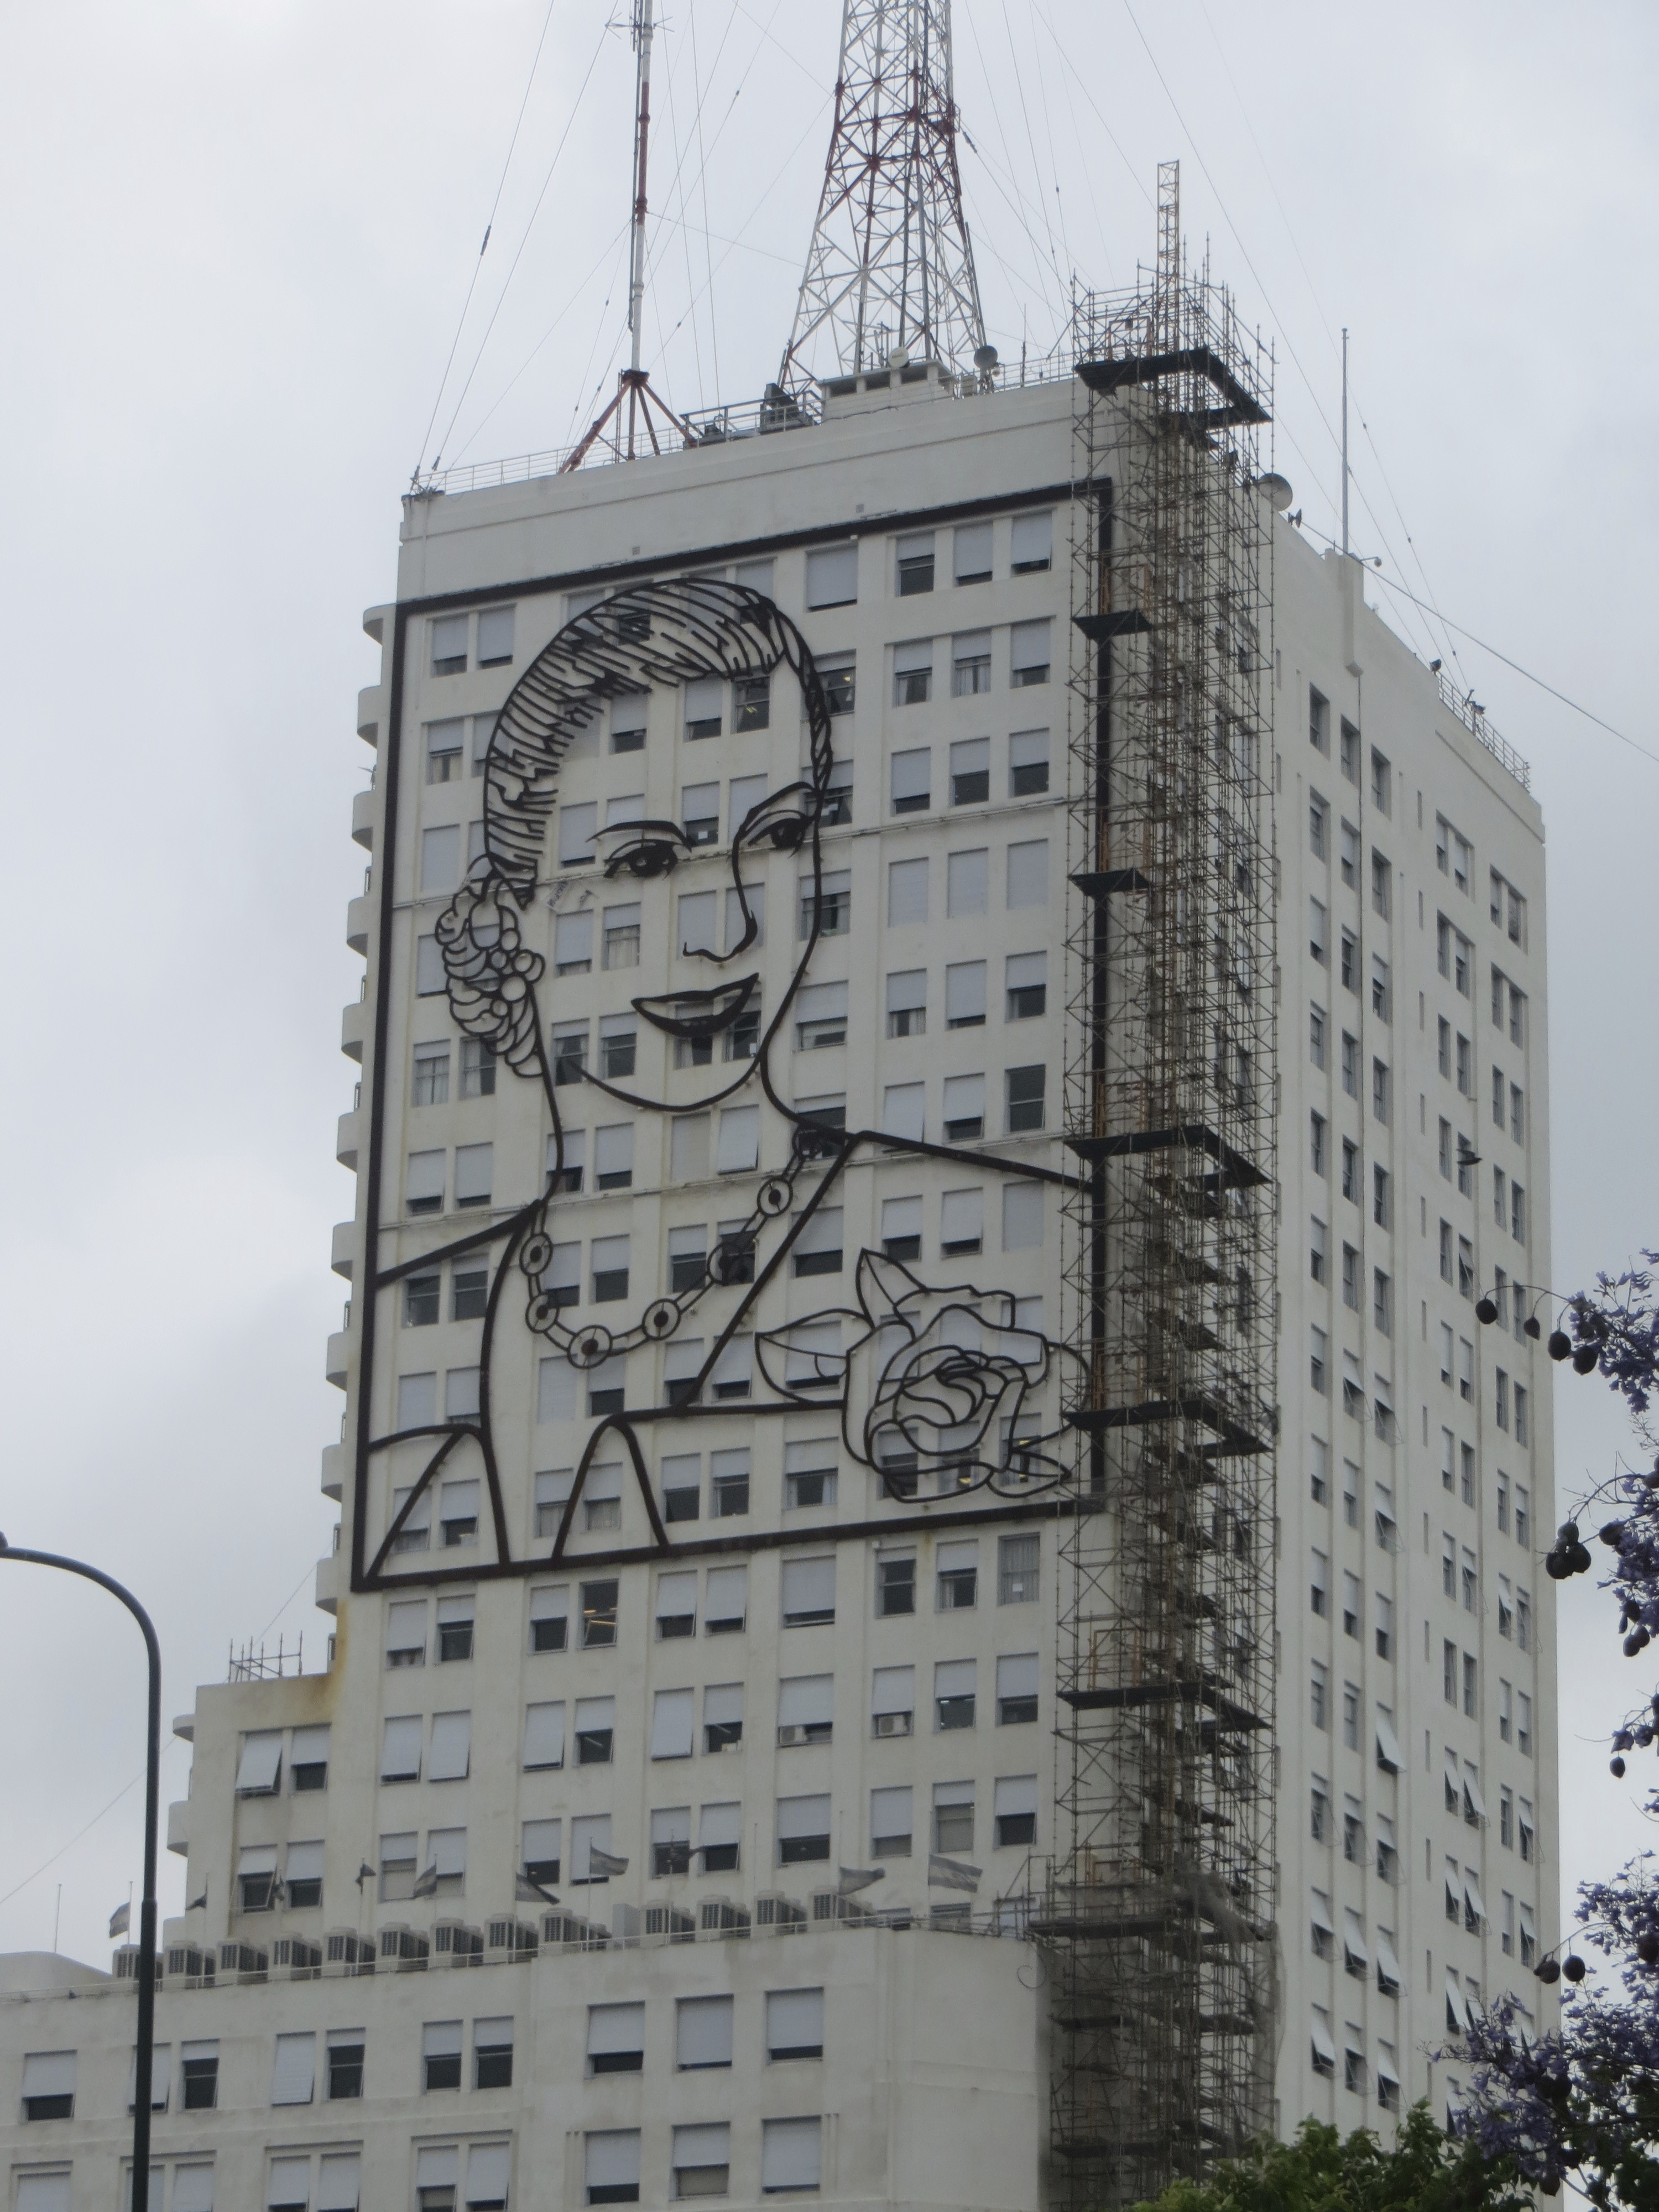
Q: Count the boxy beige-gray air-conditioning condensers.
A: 13